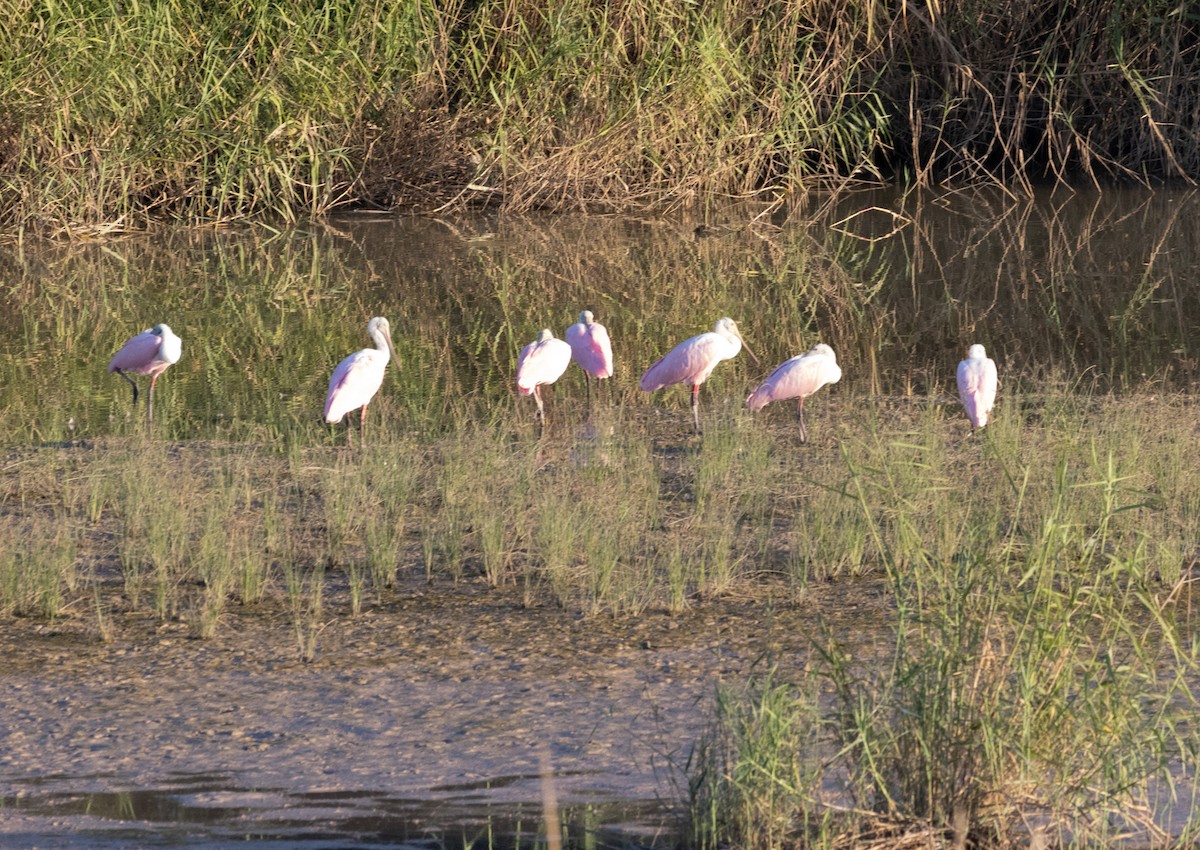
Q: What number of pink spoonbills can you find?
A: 7